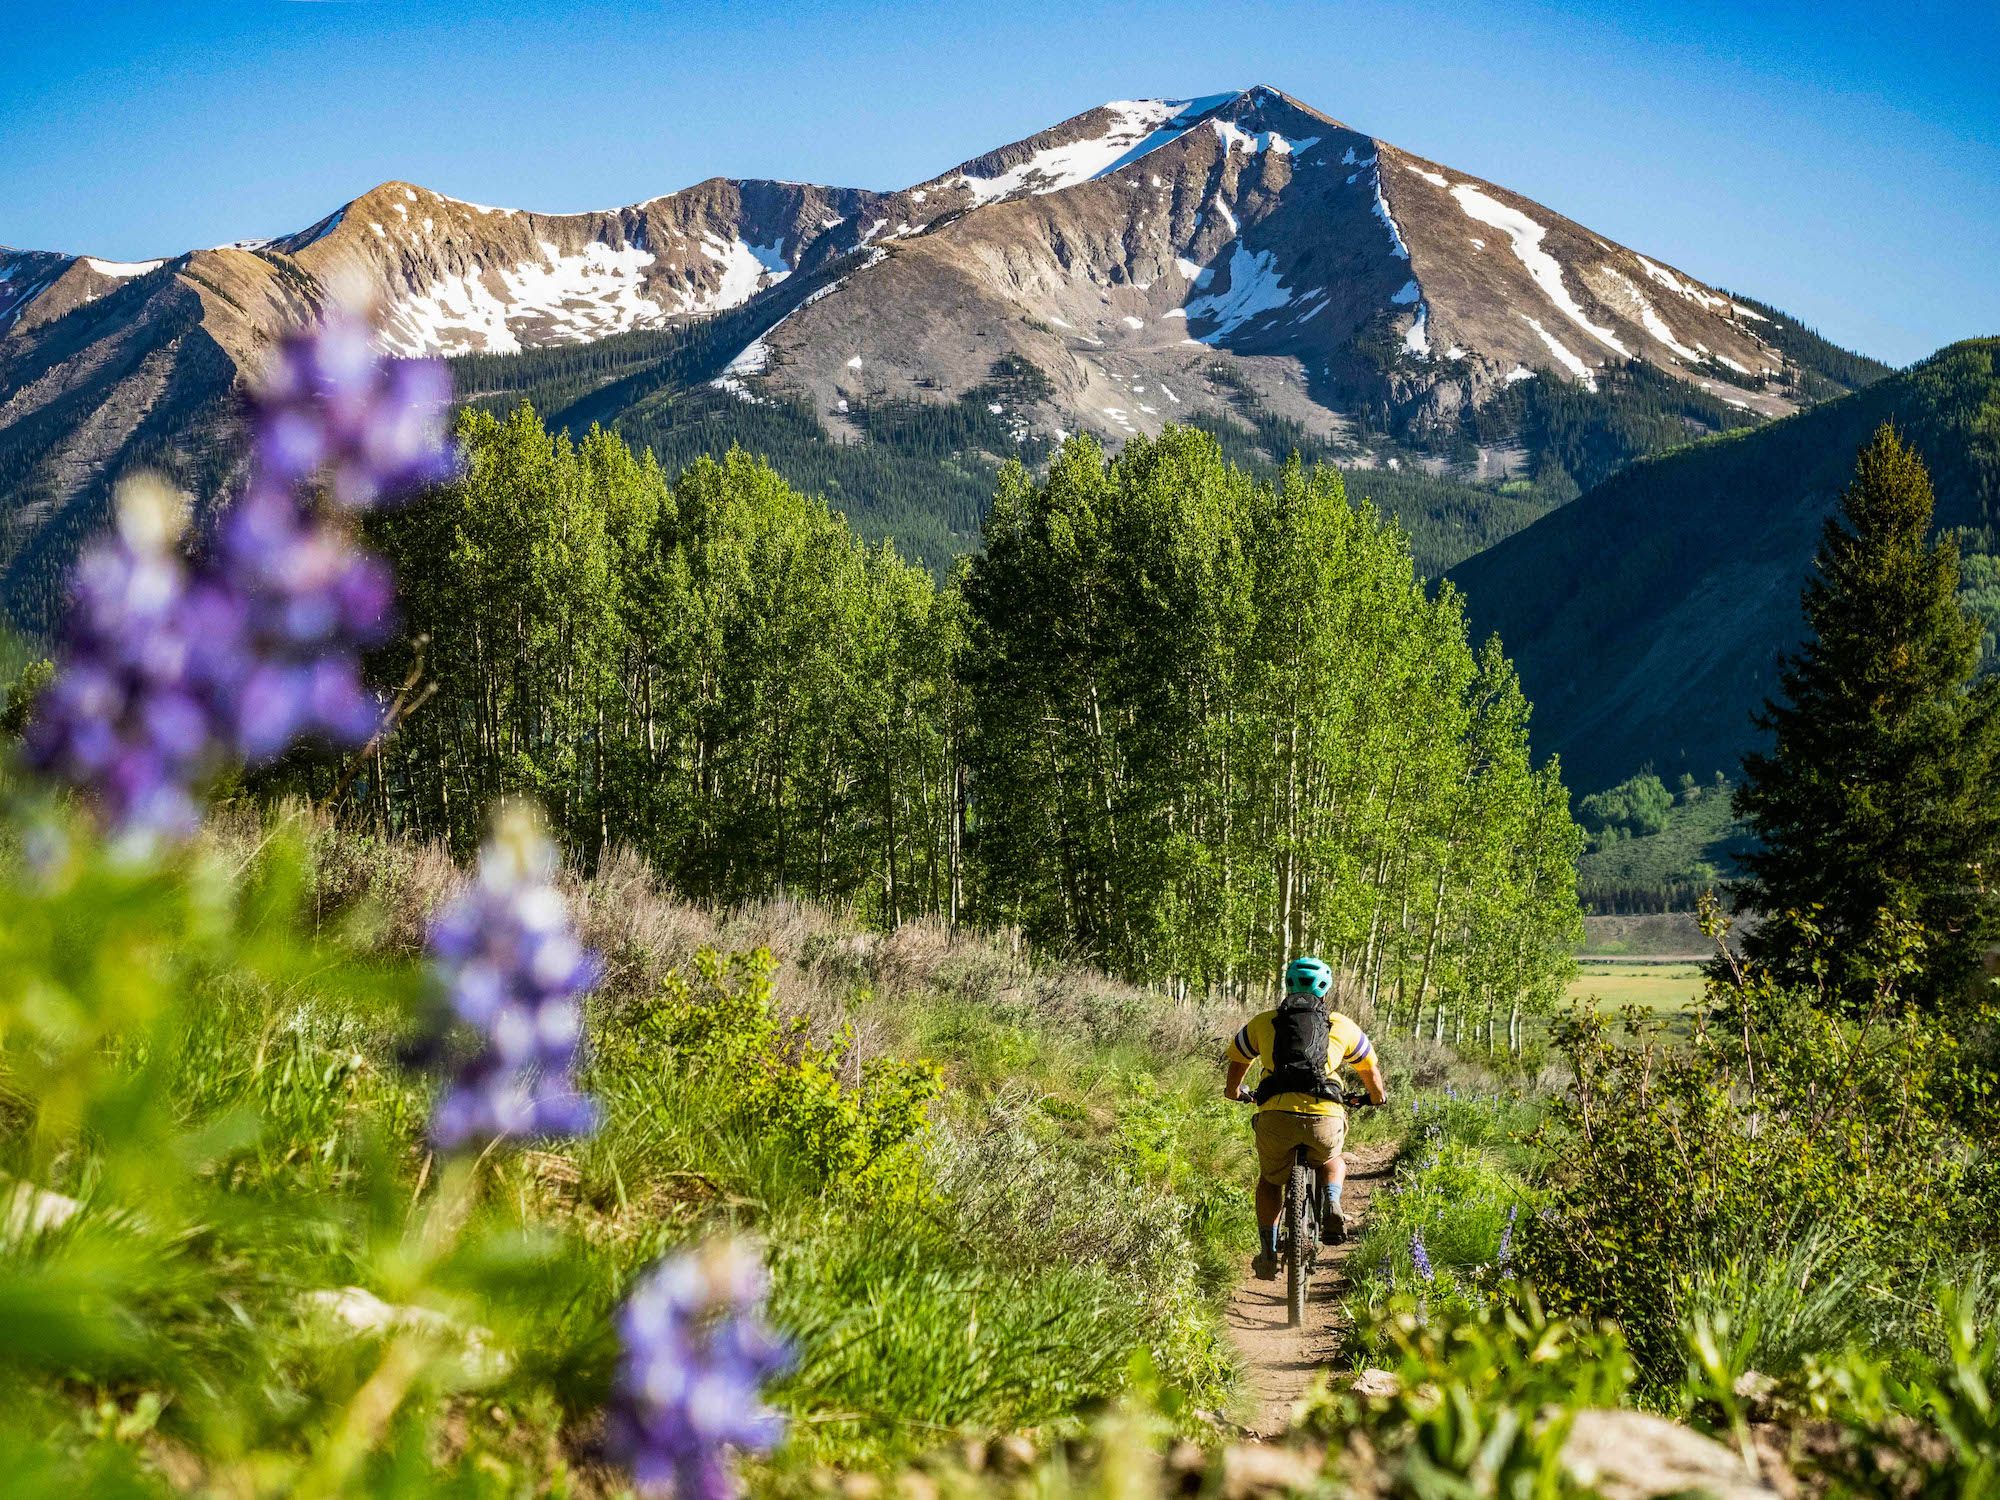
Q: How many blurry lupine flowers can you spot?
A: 4